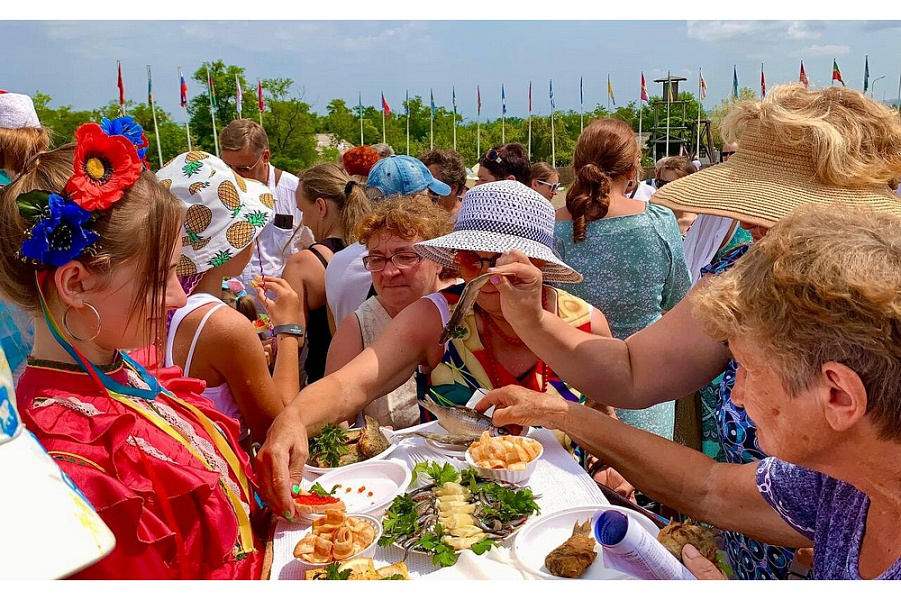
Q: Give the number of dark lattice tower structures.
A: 1